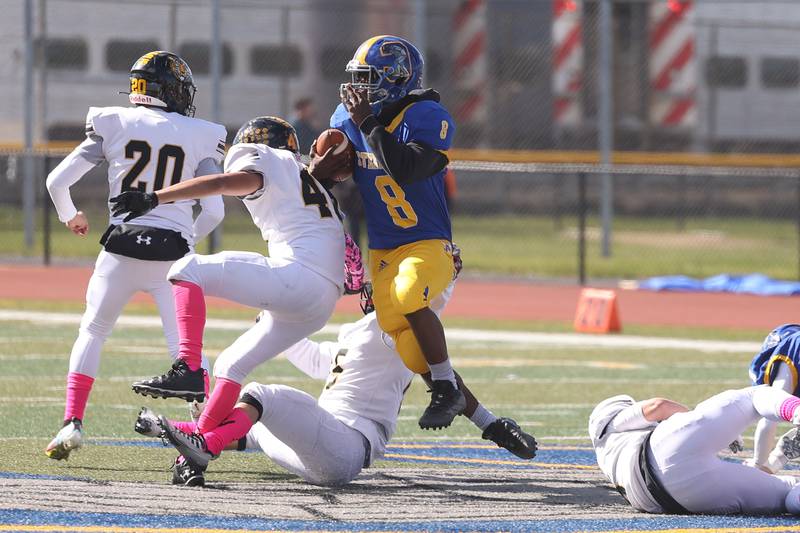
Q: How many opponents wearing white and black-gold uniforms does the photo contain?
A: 4